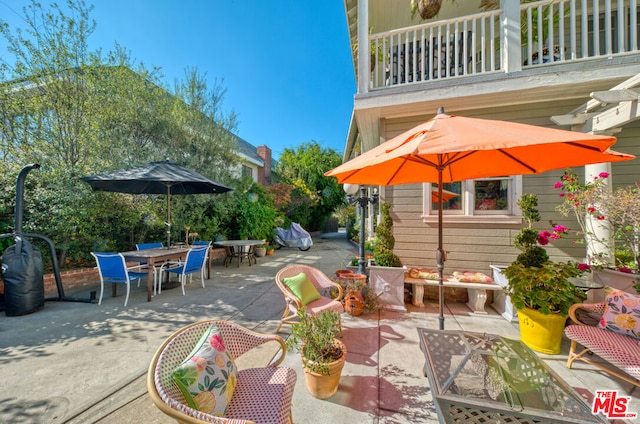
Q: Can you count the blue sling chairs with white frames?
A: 4